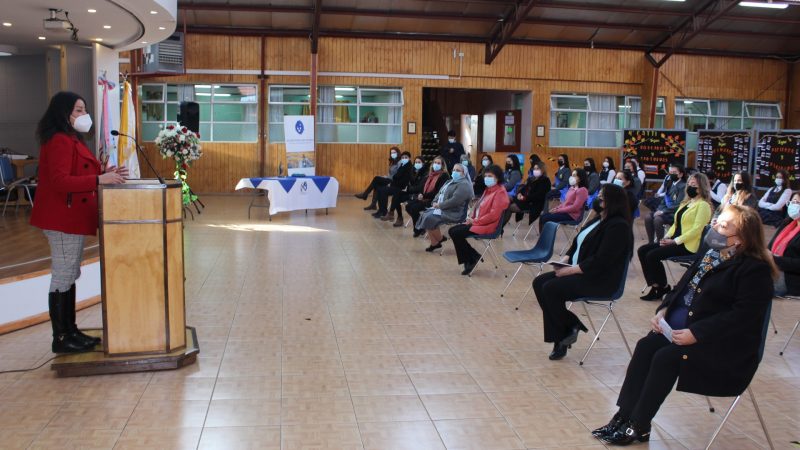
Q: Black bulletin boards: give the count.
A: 3